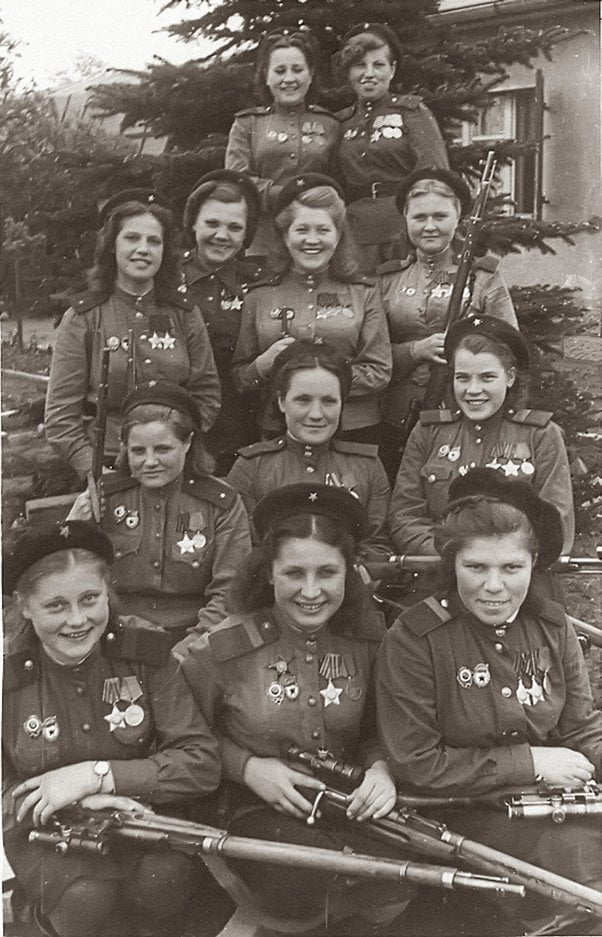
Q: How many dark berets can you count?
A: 12